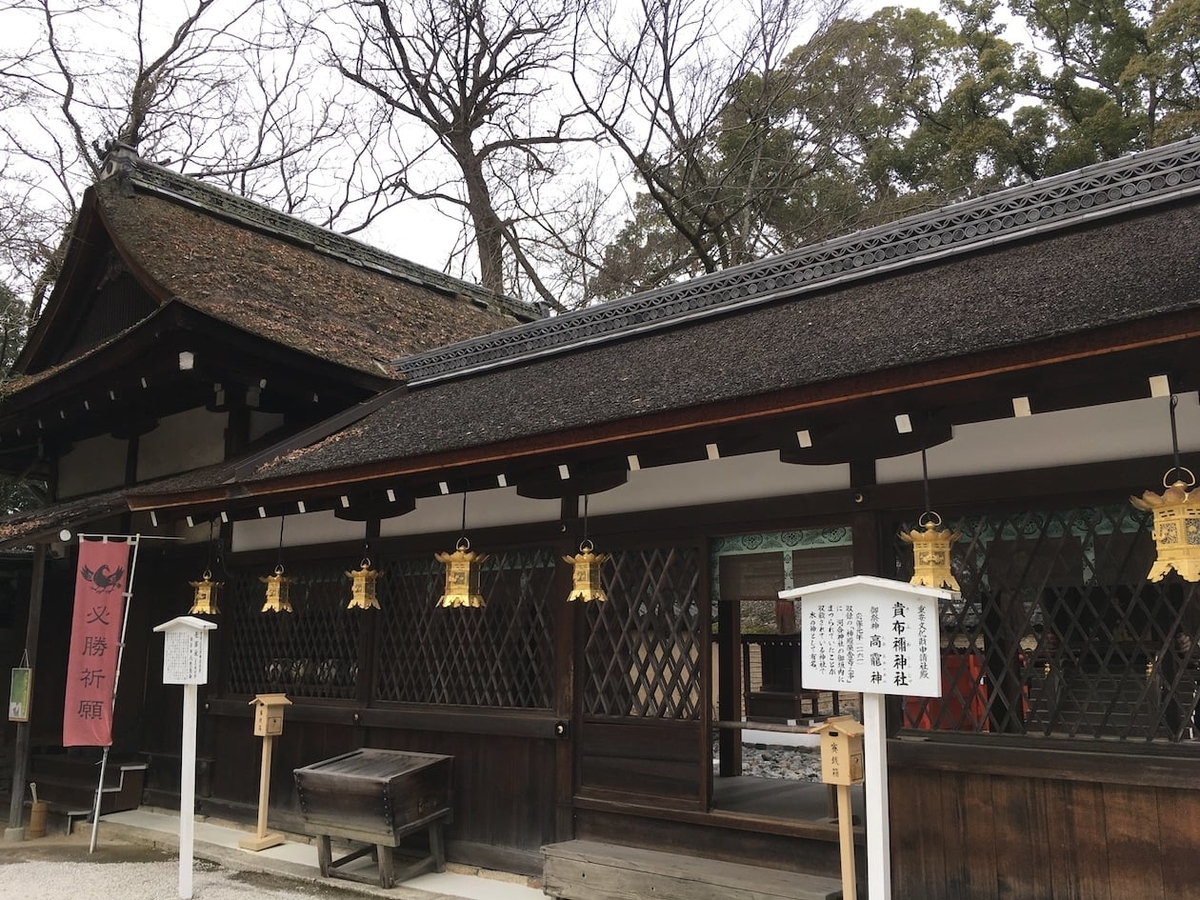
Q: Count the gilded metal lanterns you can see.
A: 7